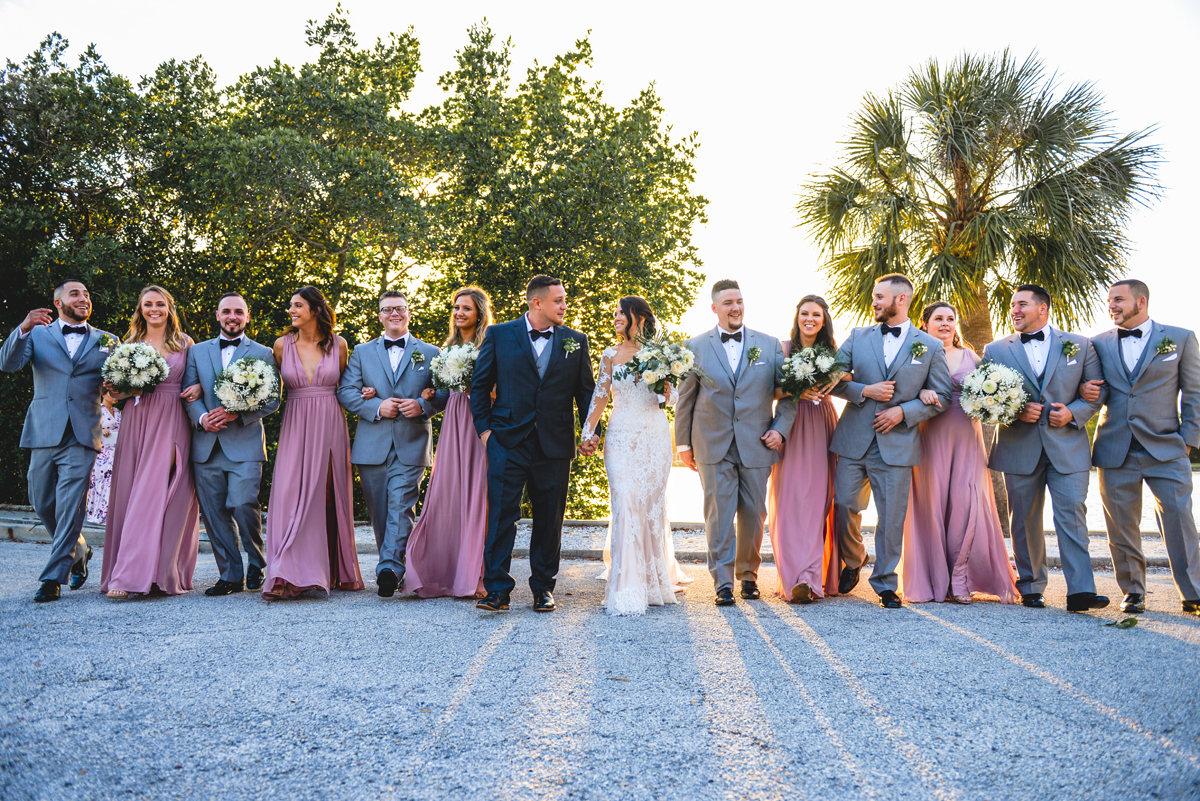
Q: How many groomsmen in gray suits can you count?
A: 7